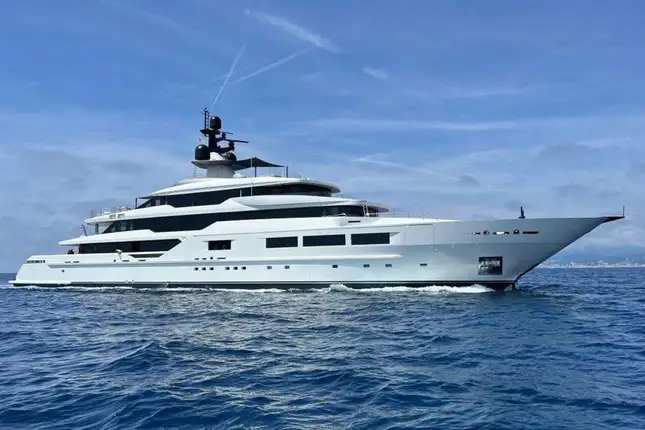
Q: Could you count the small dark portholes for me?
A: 12